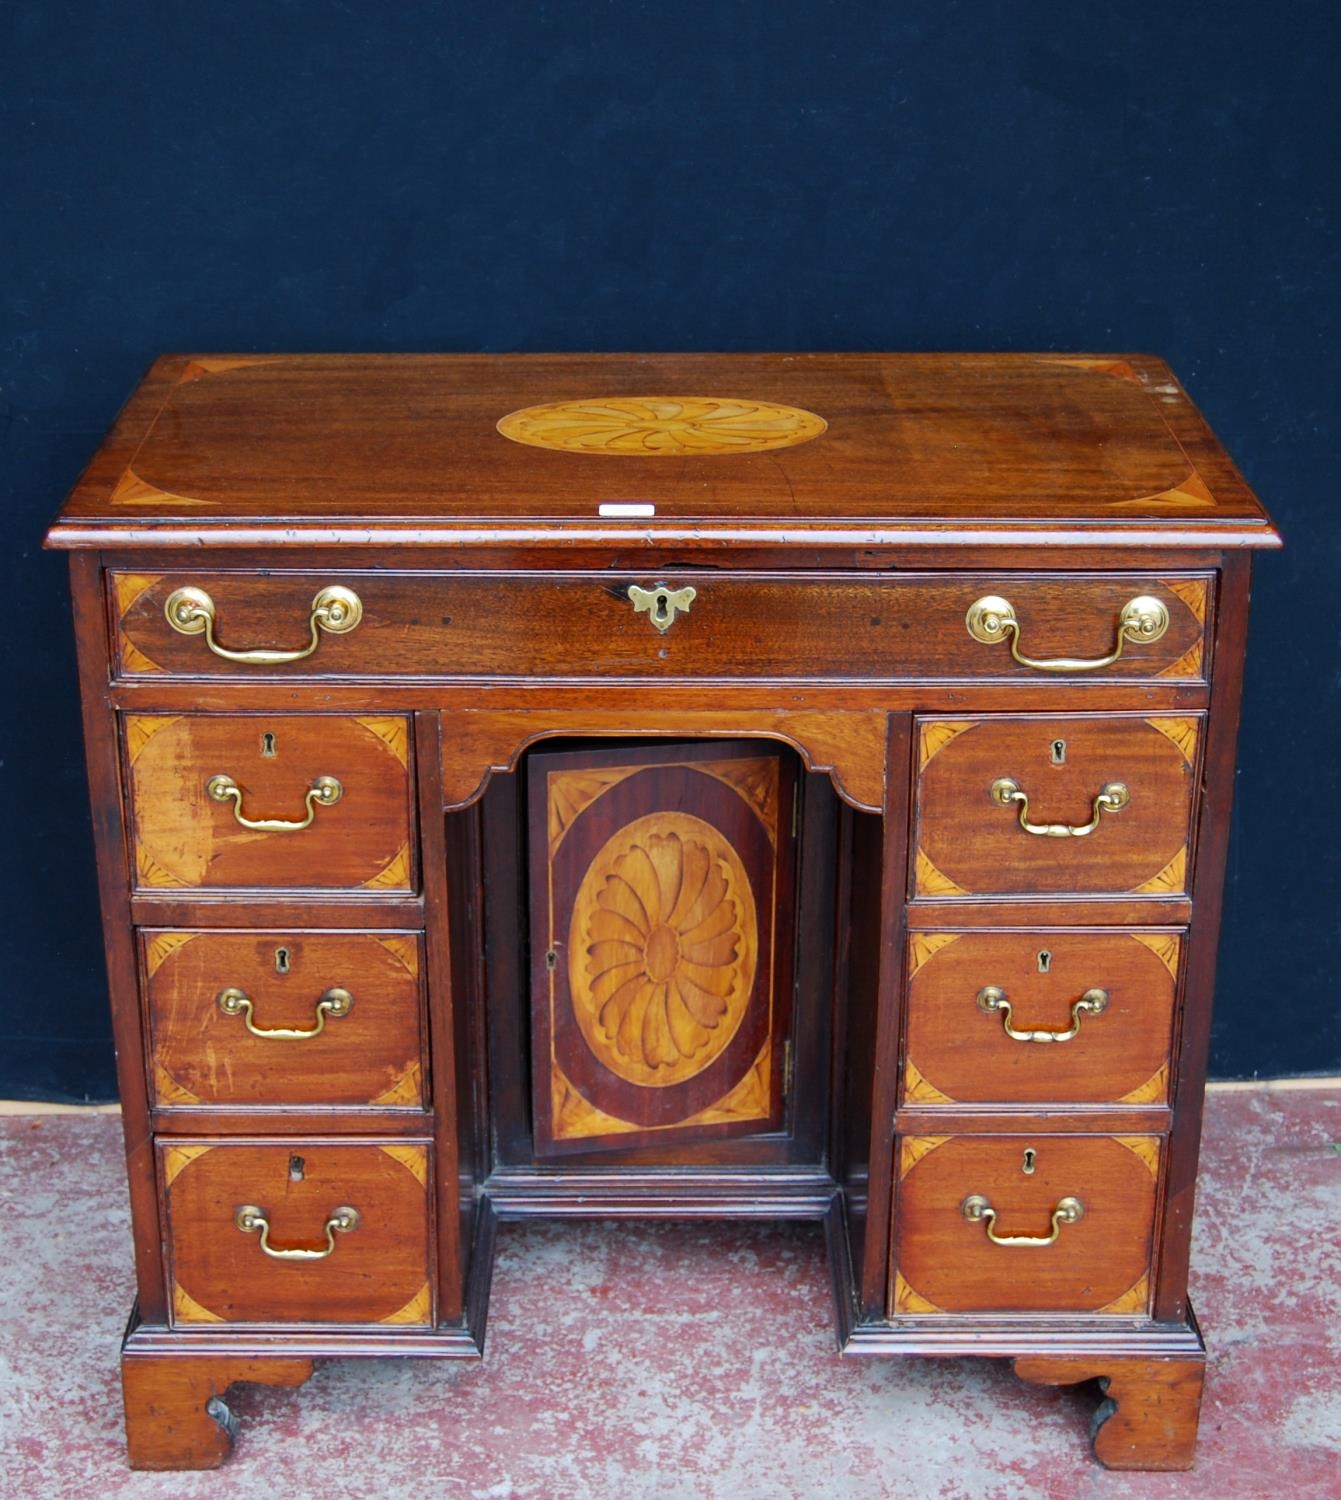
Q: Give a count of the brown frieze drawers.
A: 1